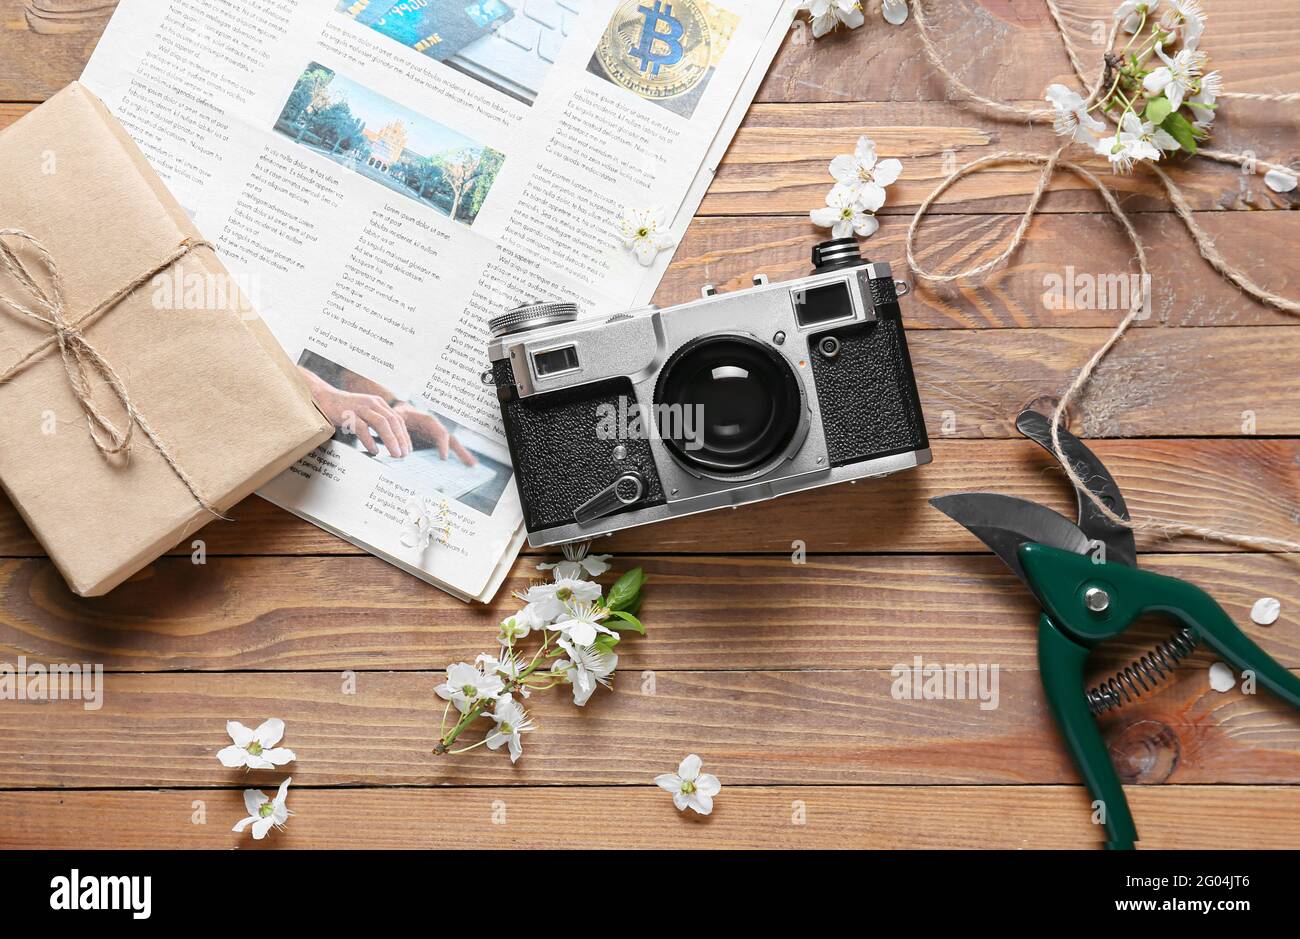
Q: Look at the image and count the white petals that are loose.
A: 3